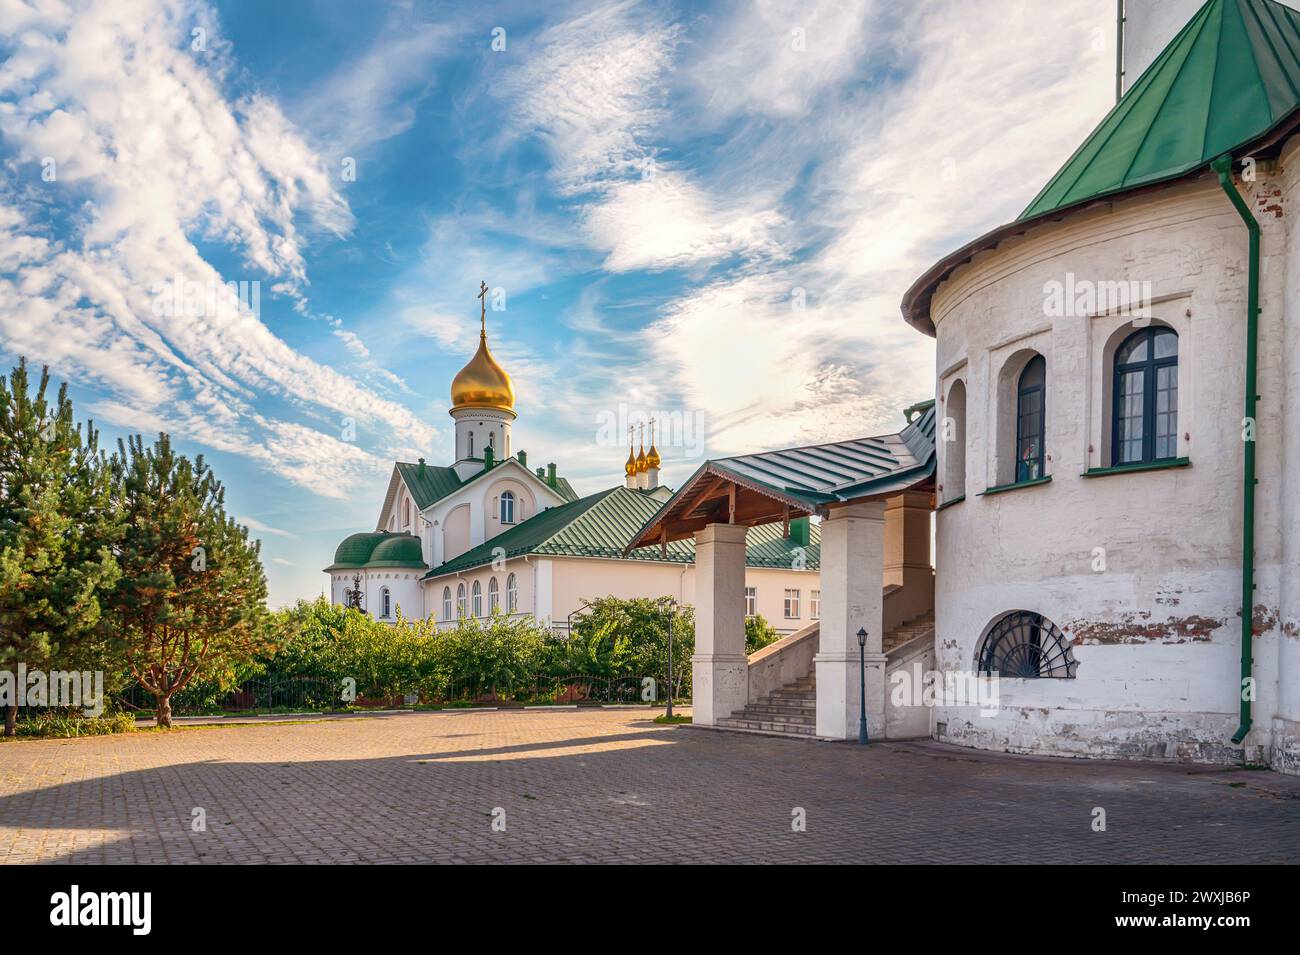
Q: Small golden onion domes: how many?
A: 3